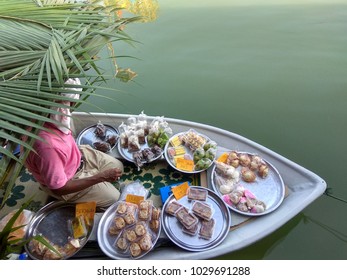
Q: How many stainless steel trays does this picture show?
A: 7